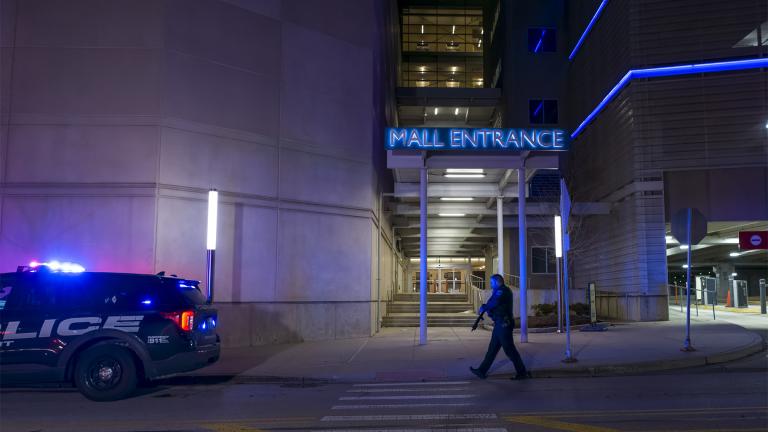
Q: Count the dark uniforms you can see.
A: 1